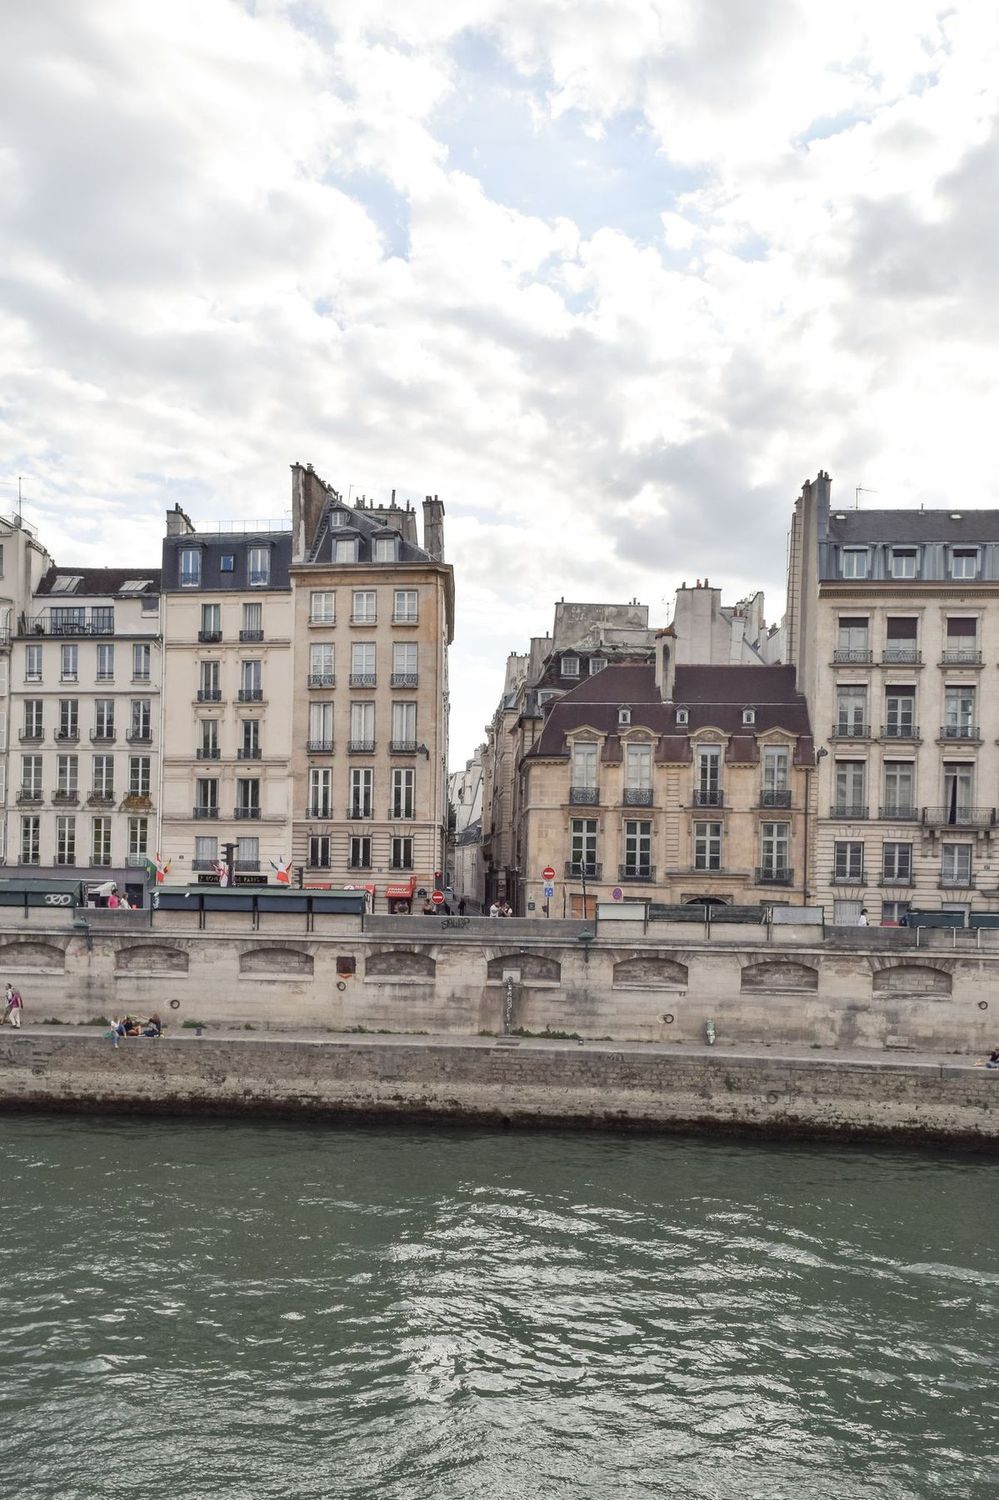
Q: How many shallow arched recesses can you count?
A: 8